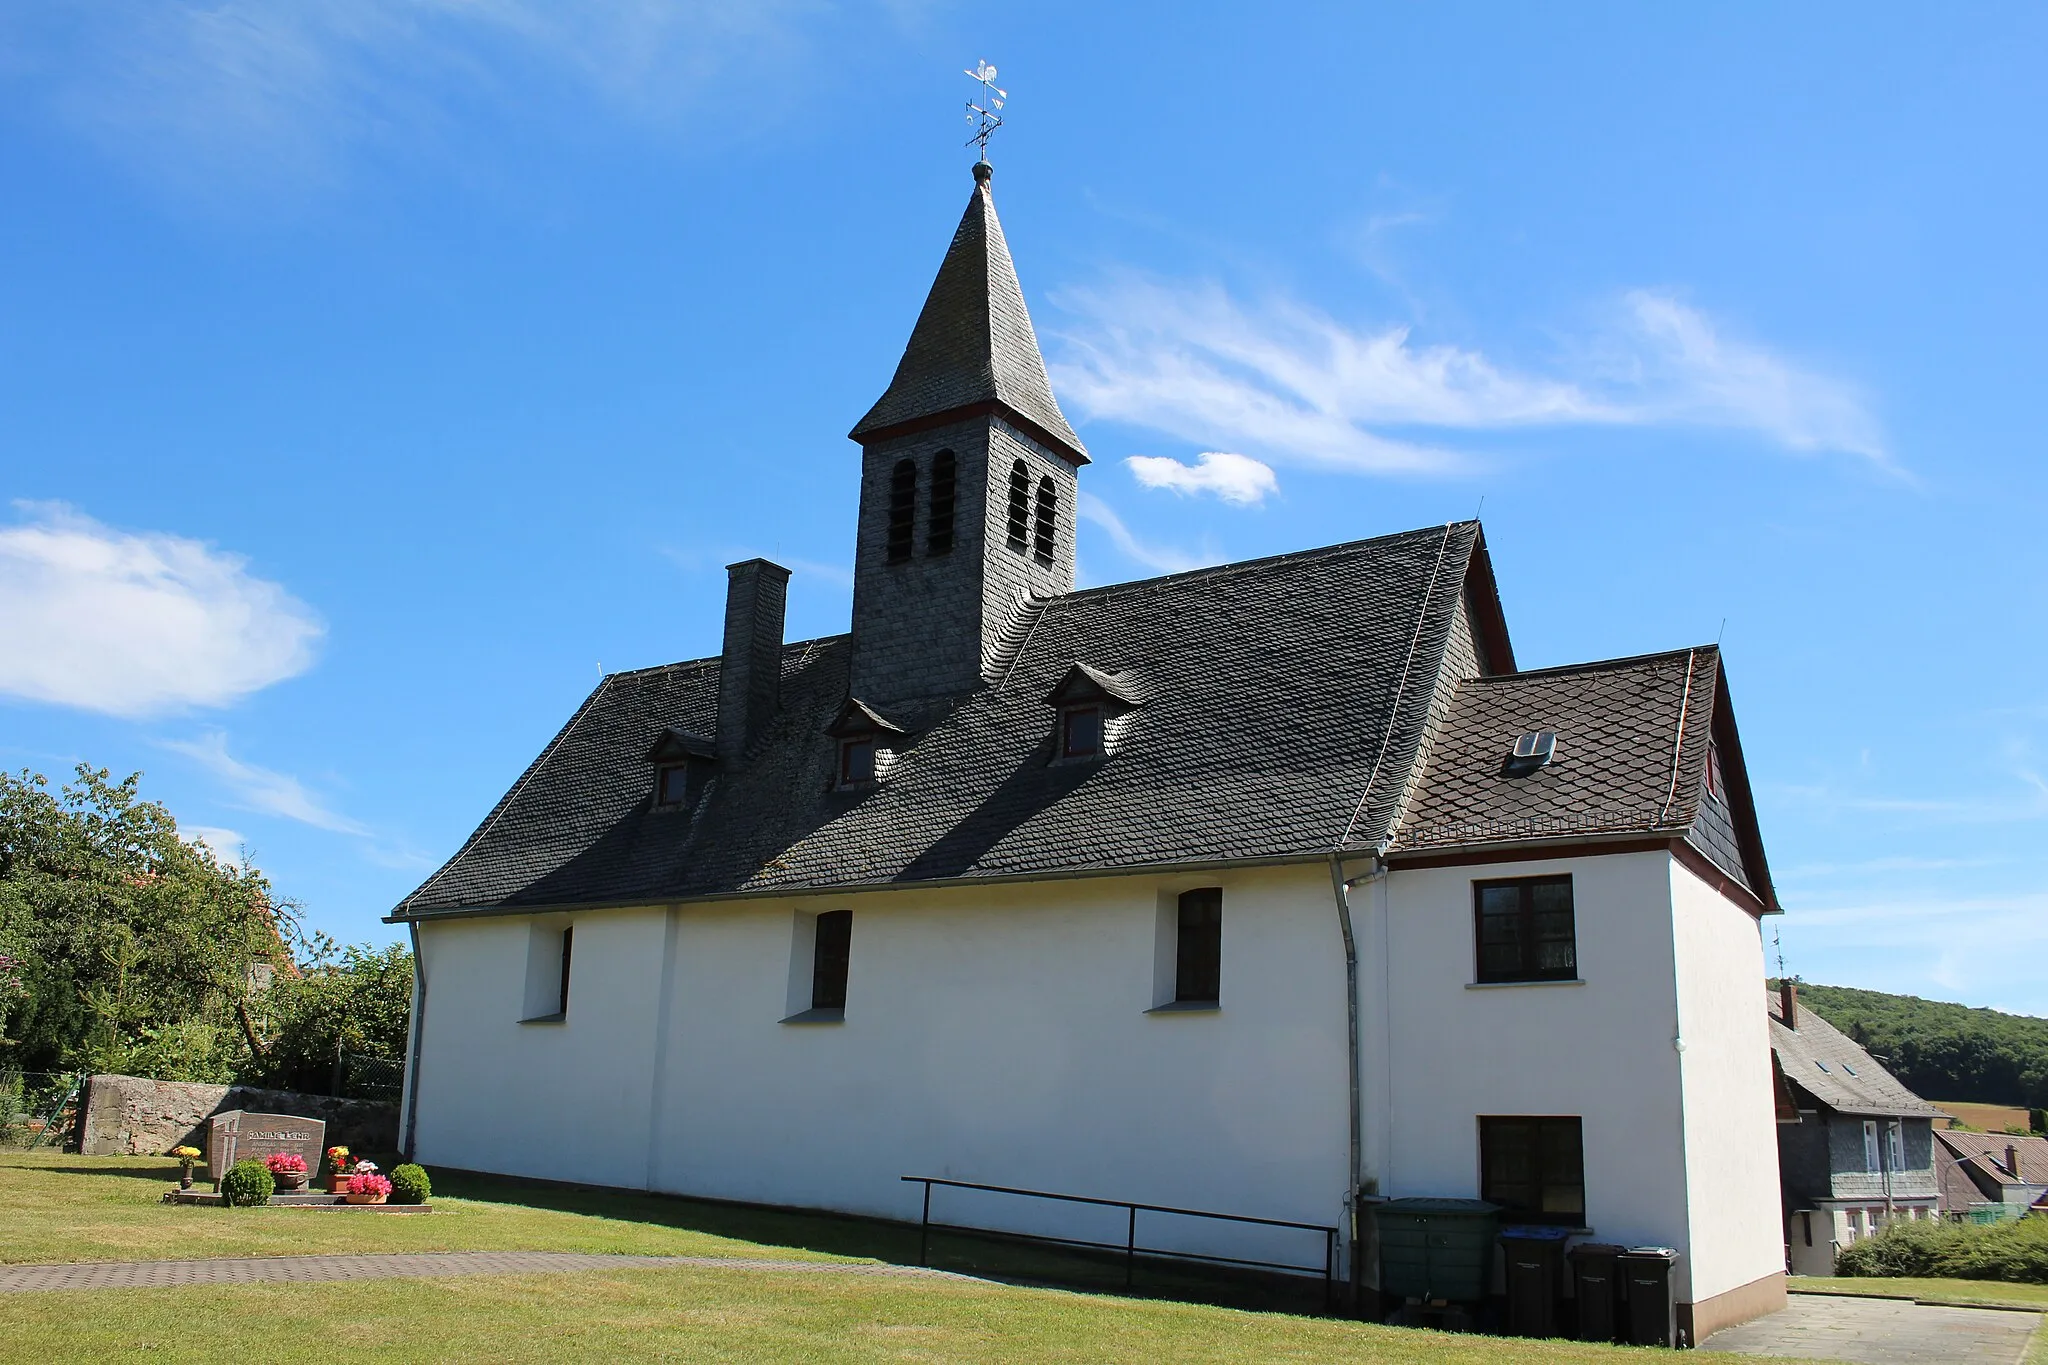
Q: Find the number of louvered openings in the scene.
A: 4